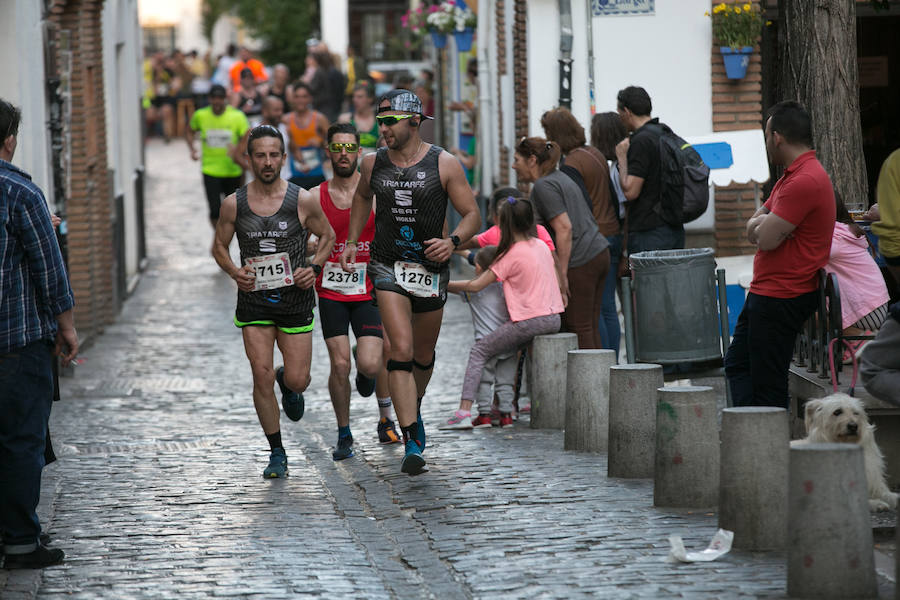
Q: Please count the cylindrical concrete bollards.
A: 6